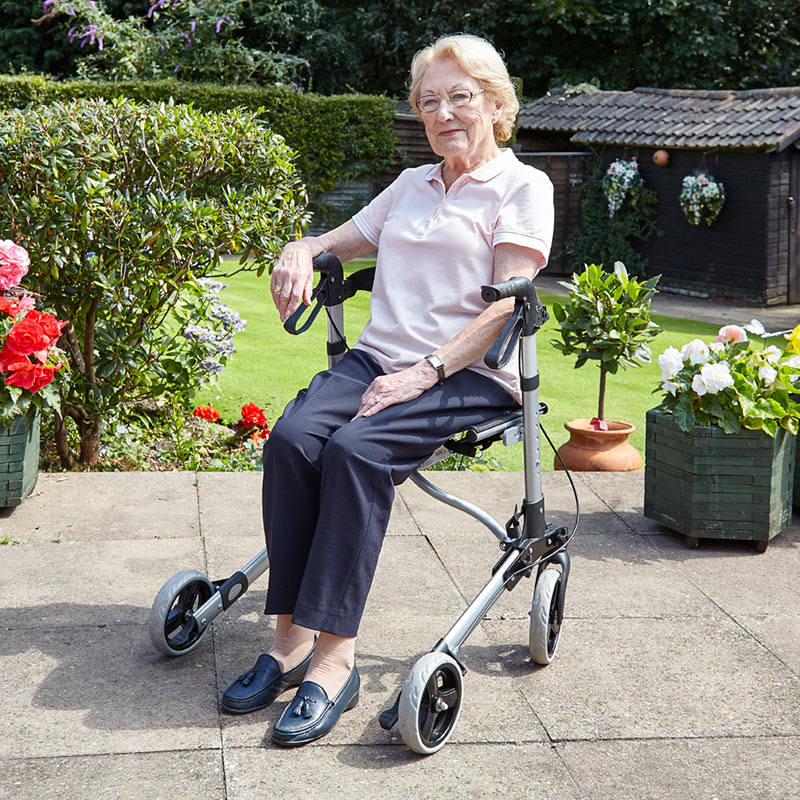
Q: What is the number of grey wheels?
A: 3